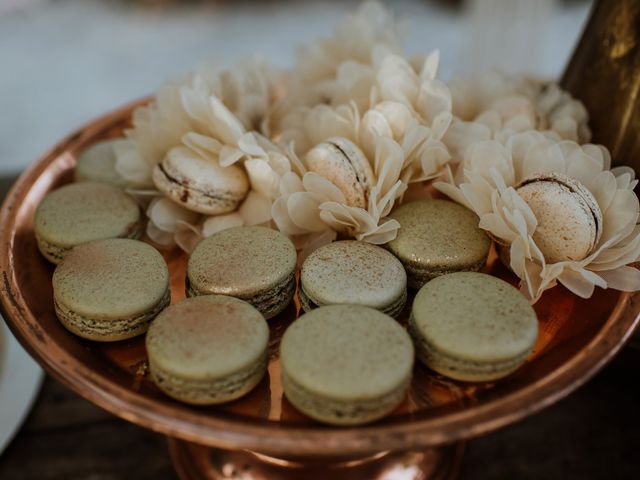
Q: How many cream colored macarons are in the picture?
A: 3